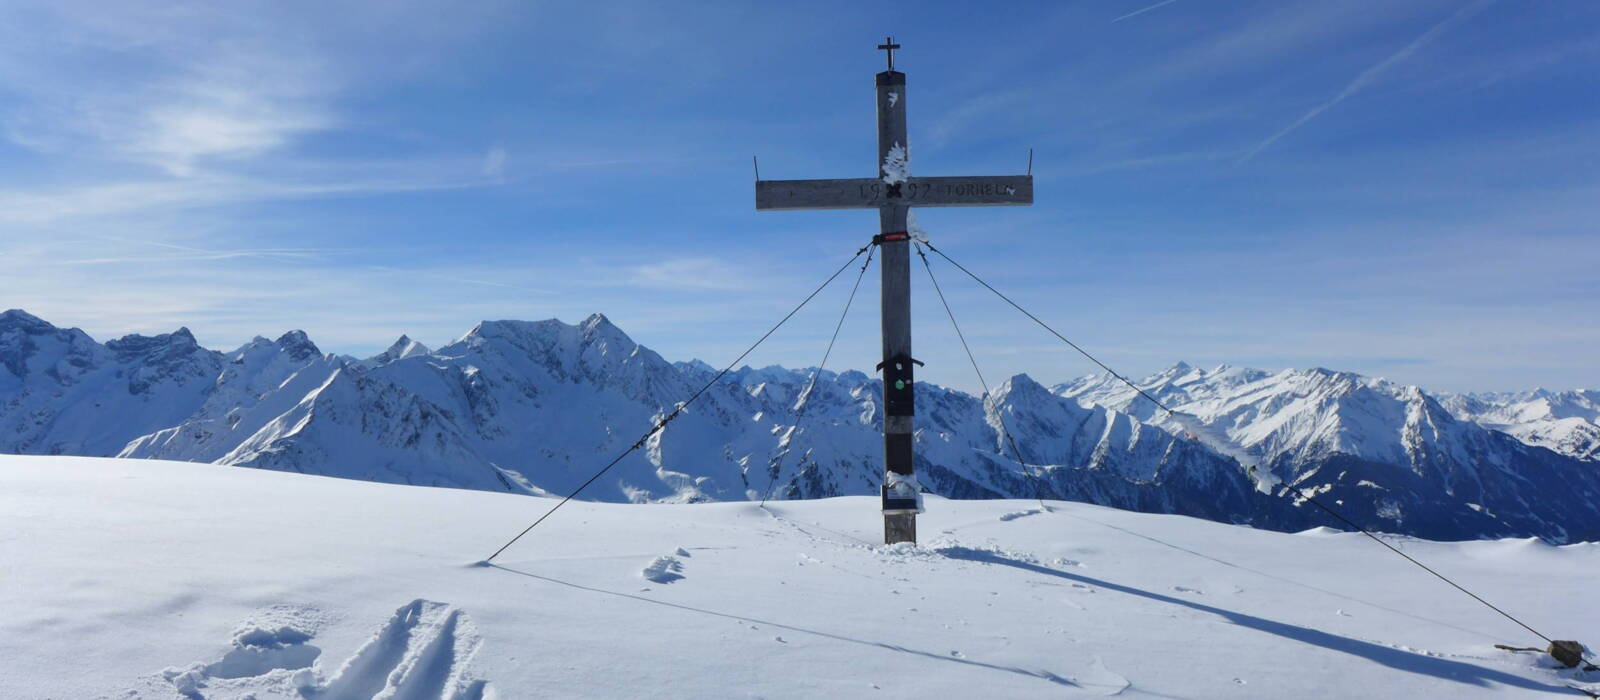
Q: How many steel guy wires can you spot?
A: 4